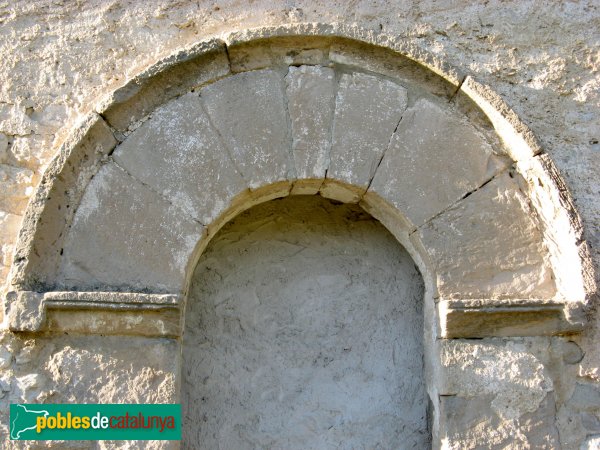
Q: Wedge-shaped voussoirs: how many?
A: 7